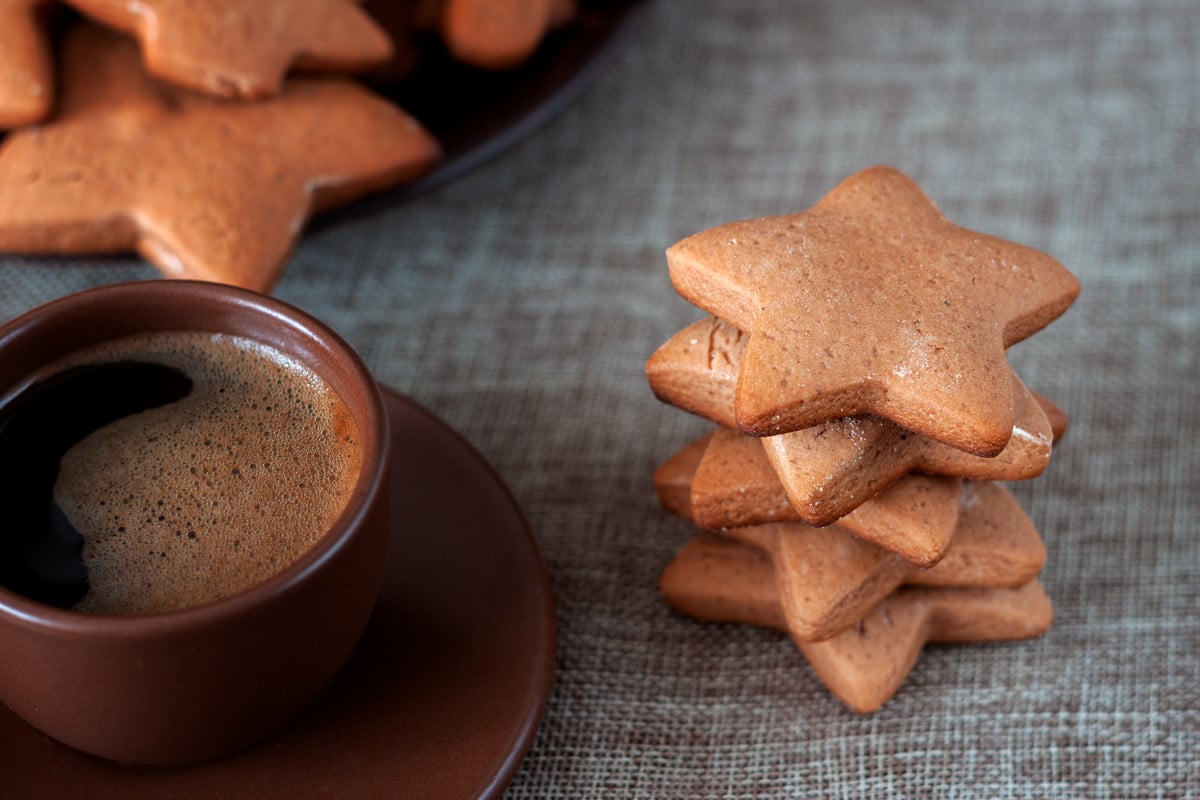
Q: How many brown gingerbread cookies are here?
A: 9